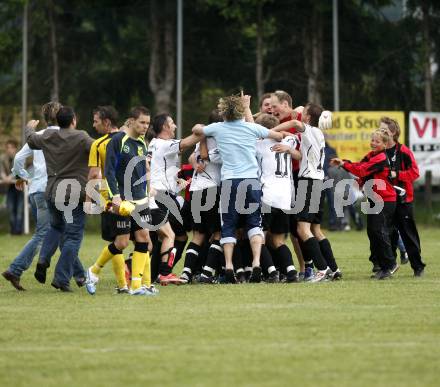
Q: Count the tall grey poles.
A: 3